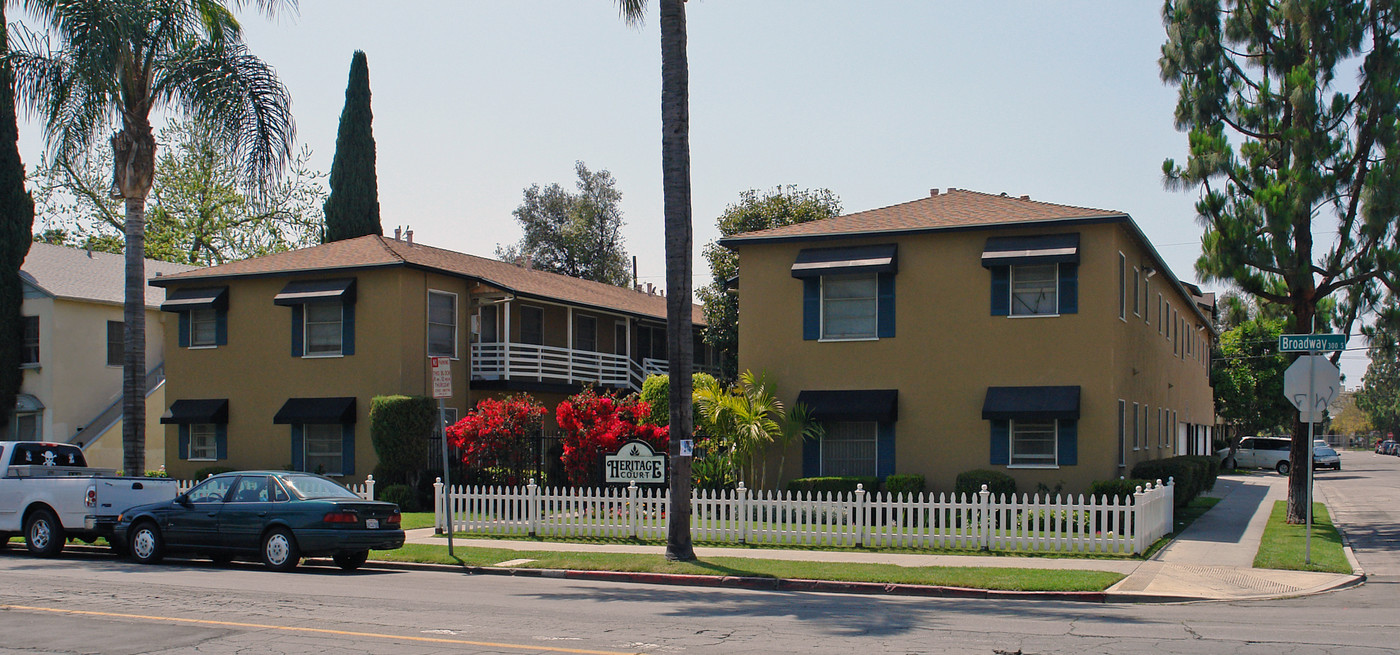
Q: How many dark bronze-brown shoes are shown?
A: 0